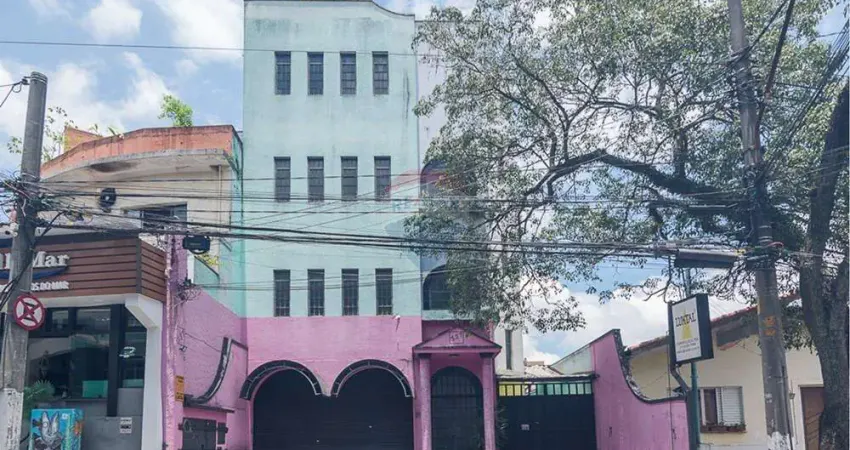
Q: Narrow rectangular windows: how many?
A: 12